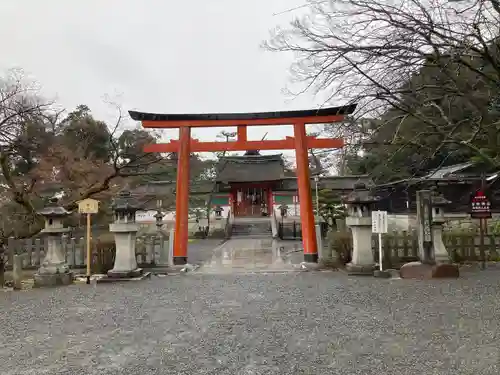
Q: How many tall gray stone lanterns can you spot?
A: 4